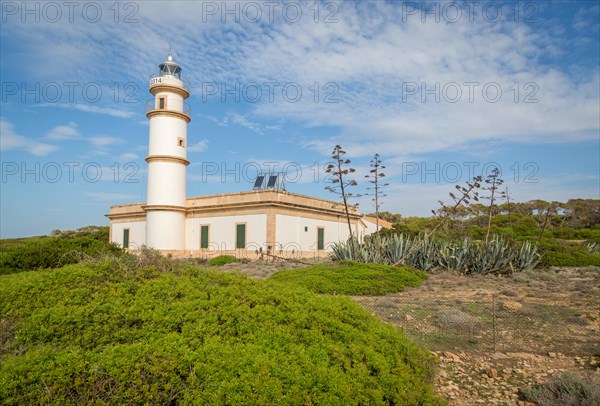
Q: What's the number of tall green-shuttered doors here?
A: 4